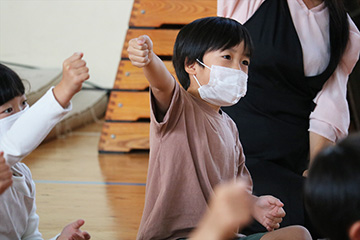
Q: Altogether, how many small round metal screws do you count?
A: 4